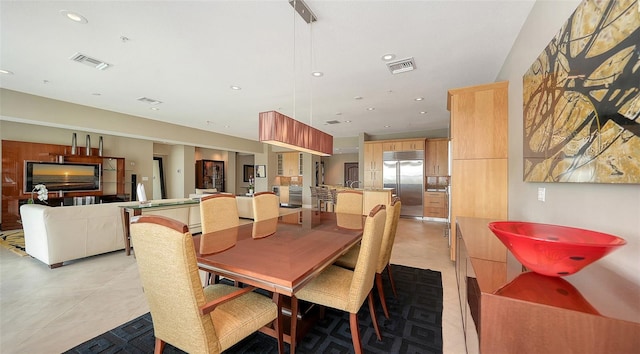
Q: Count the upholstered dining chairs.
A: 6